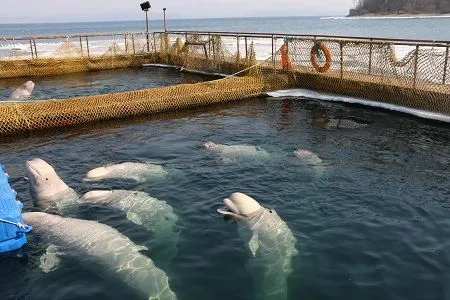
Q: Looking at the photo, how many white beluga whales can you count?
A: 8